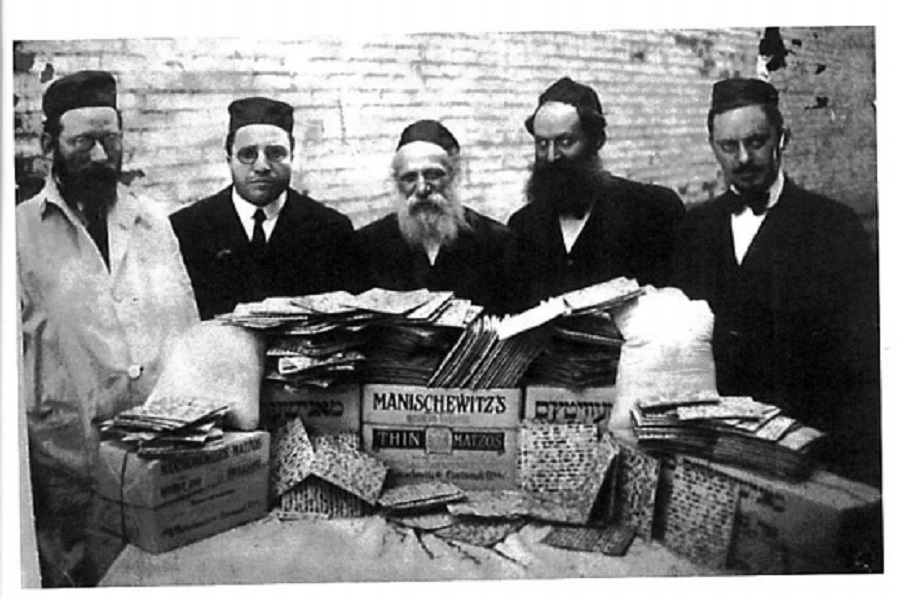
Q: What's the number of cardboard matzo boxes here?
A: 5